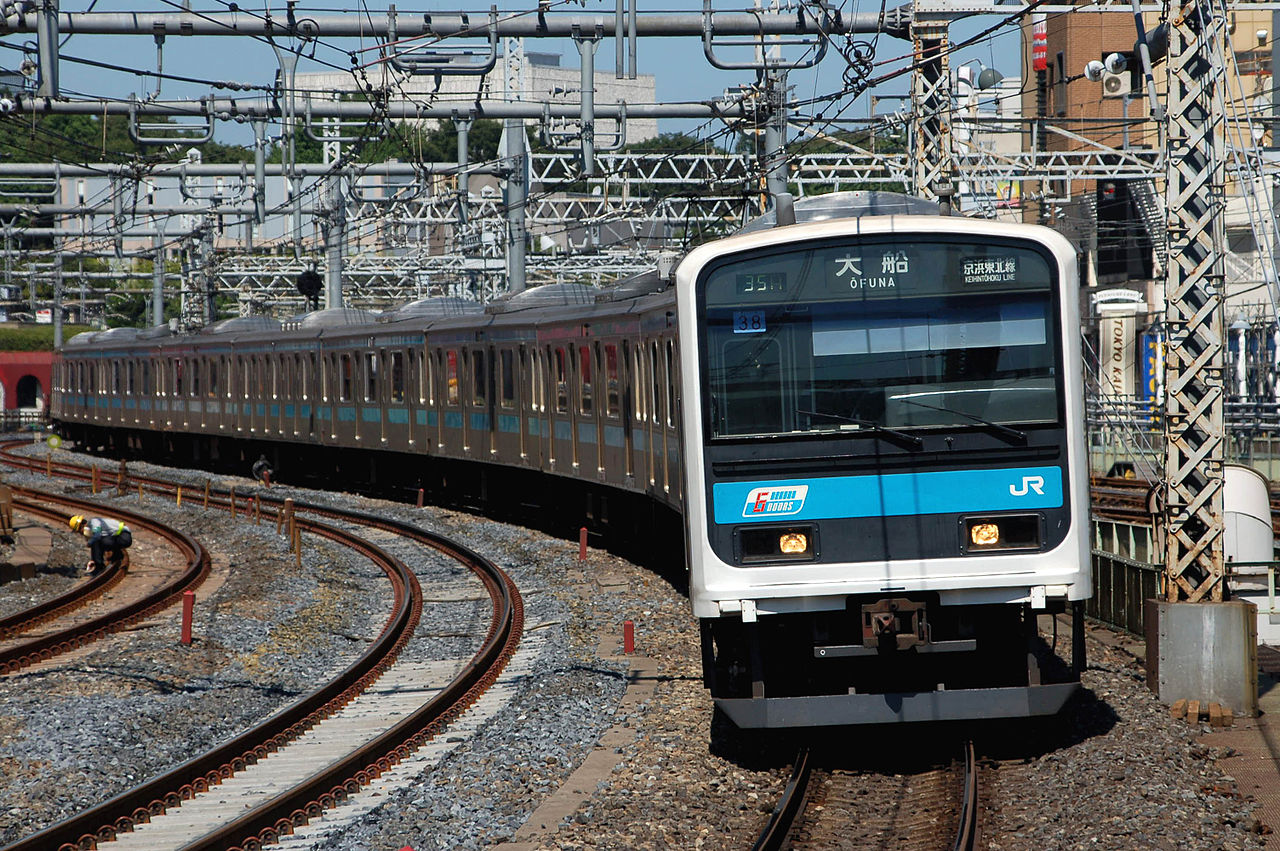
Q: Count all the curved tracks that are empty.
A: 2